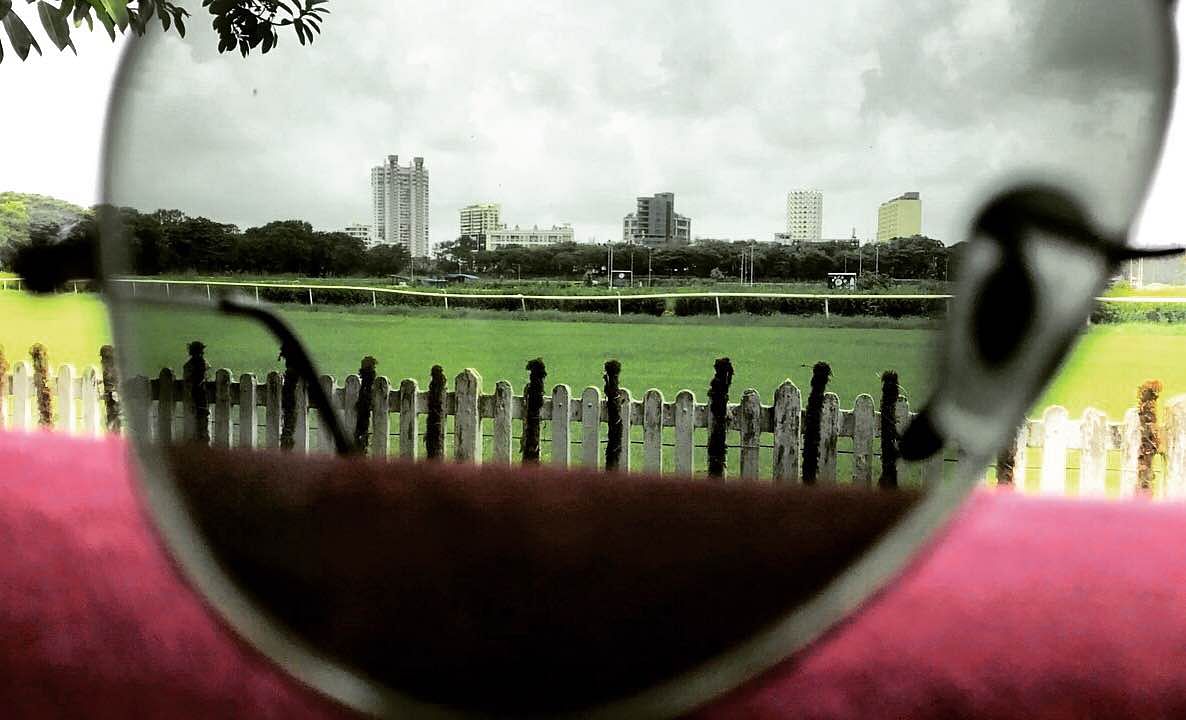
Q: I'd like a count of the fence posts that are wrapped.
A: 14